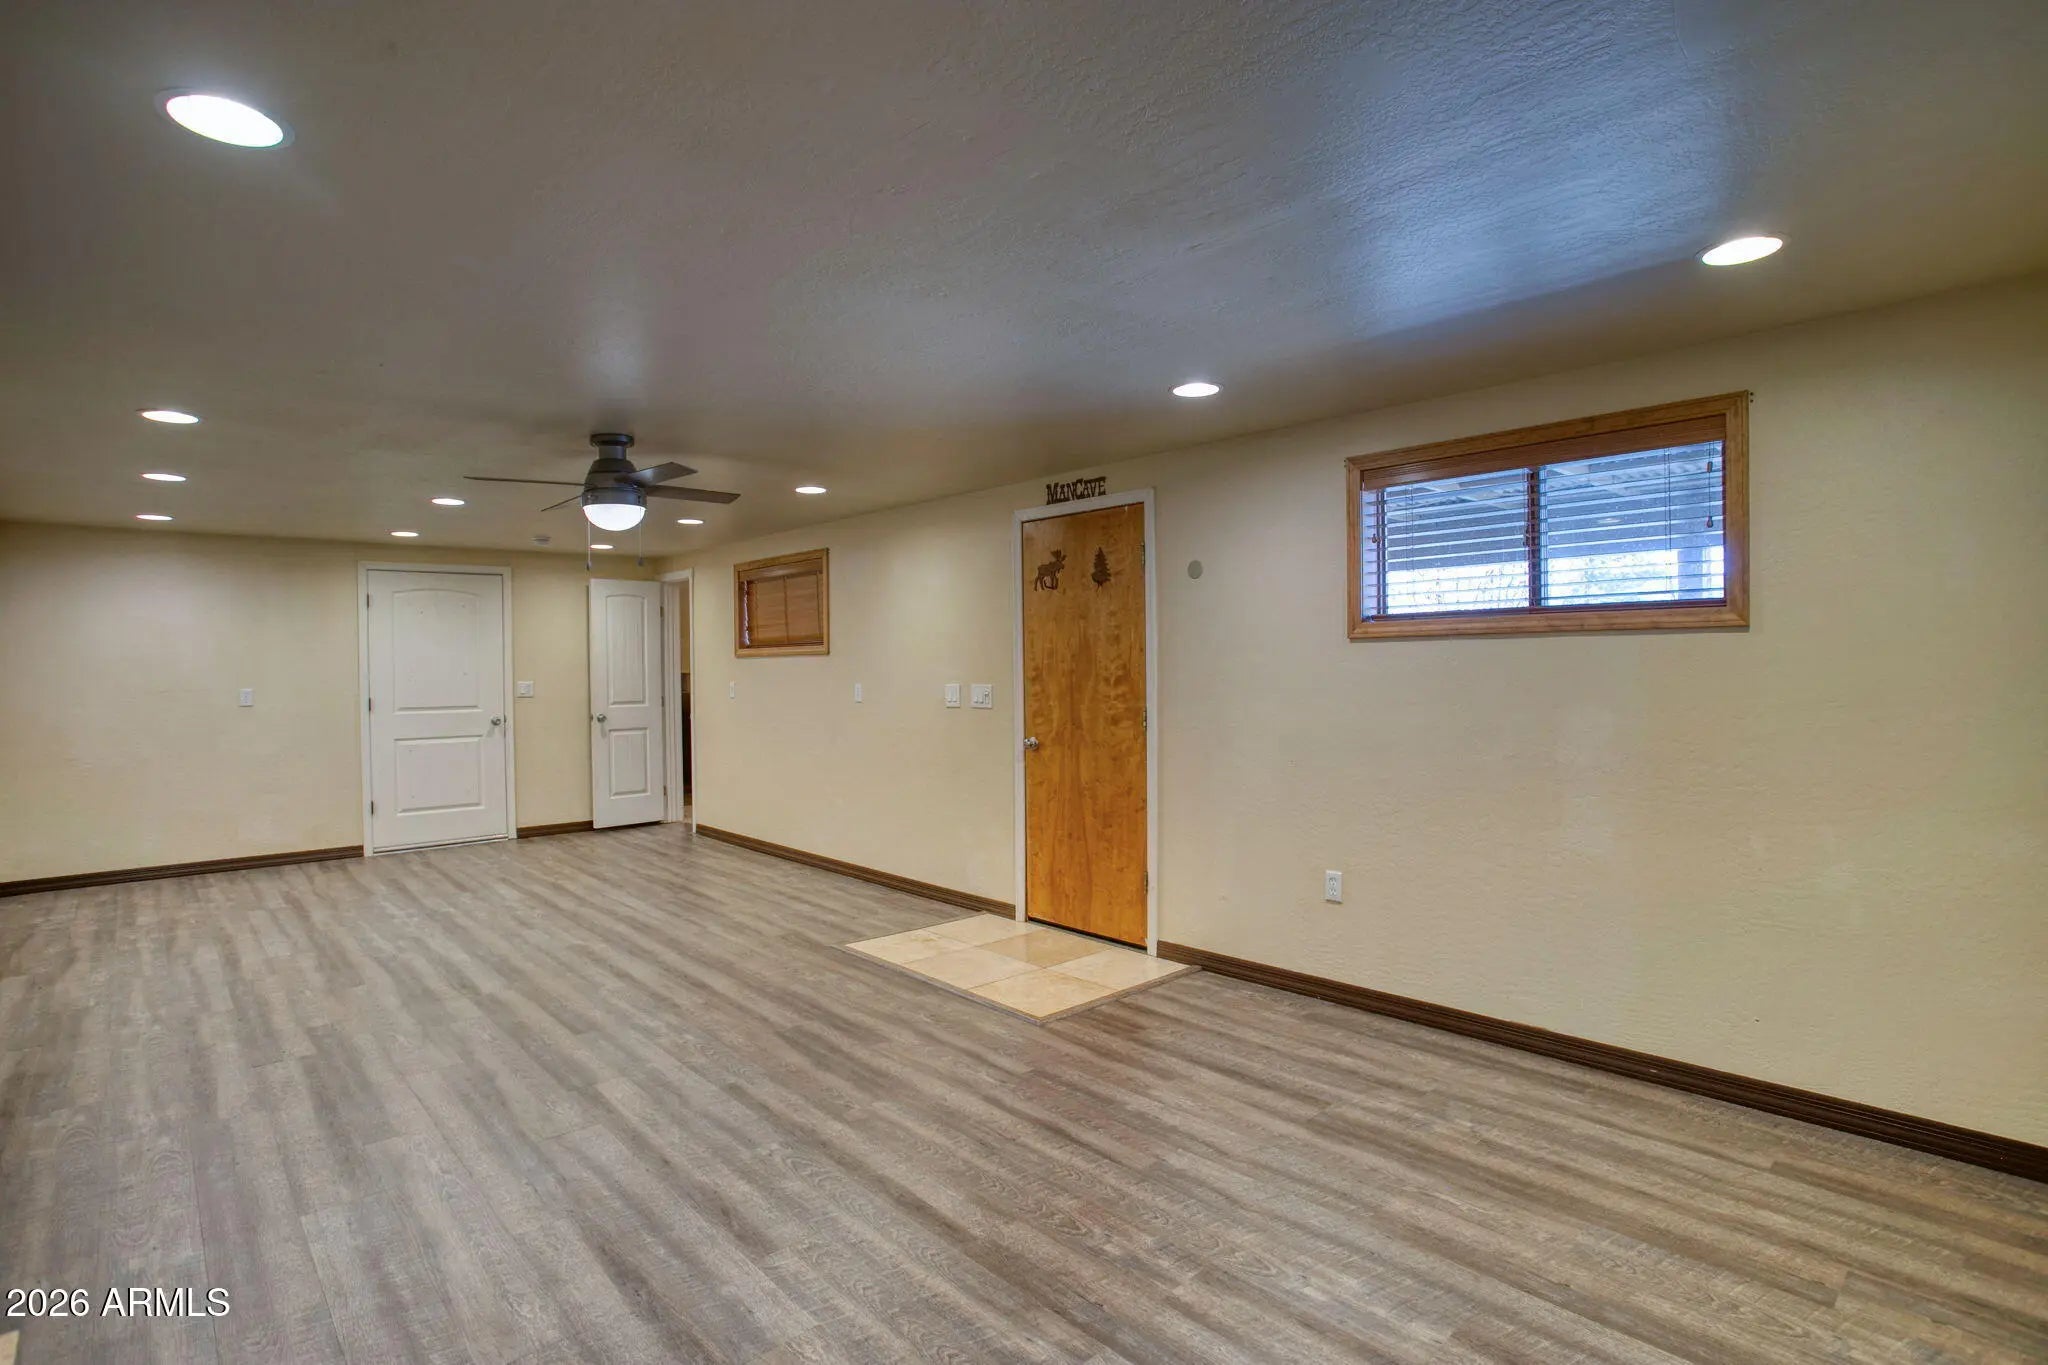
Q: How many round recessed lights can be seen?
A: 11